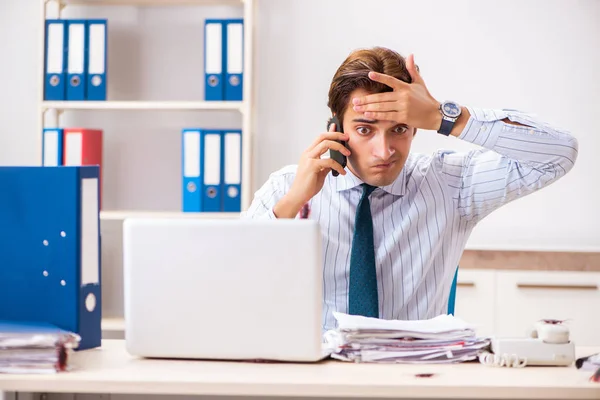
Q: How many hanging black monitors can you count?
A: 0